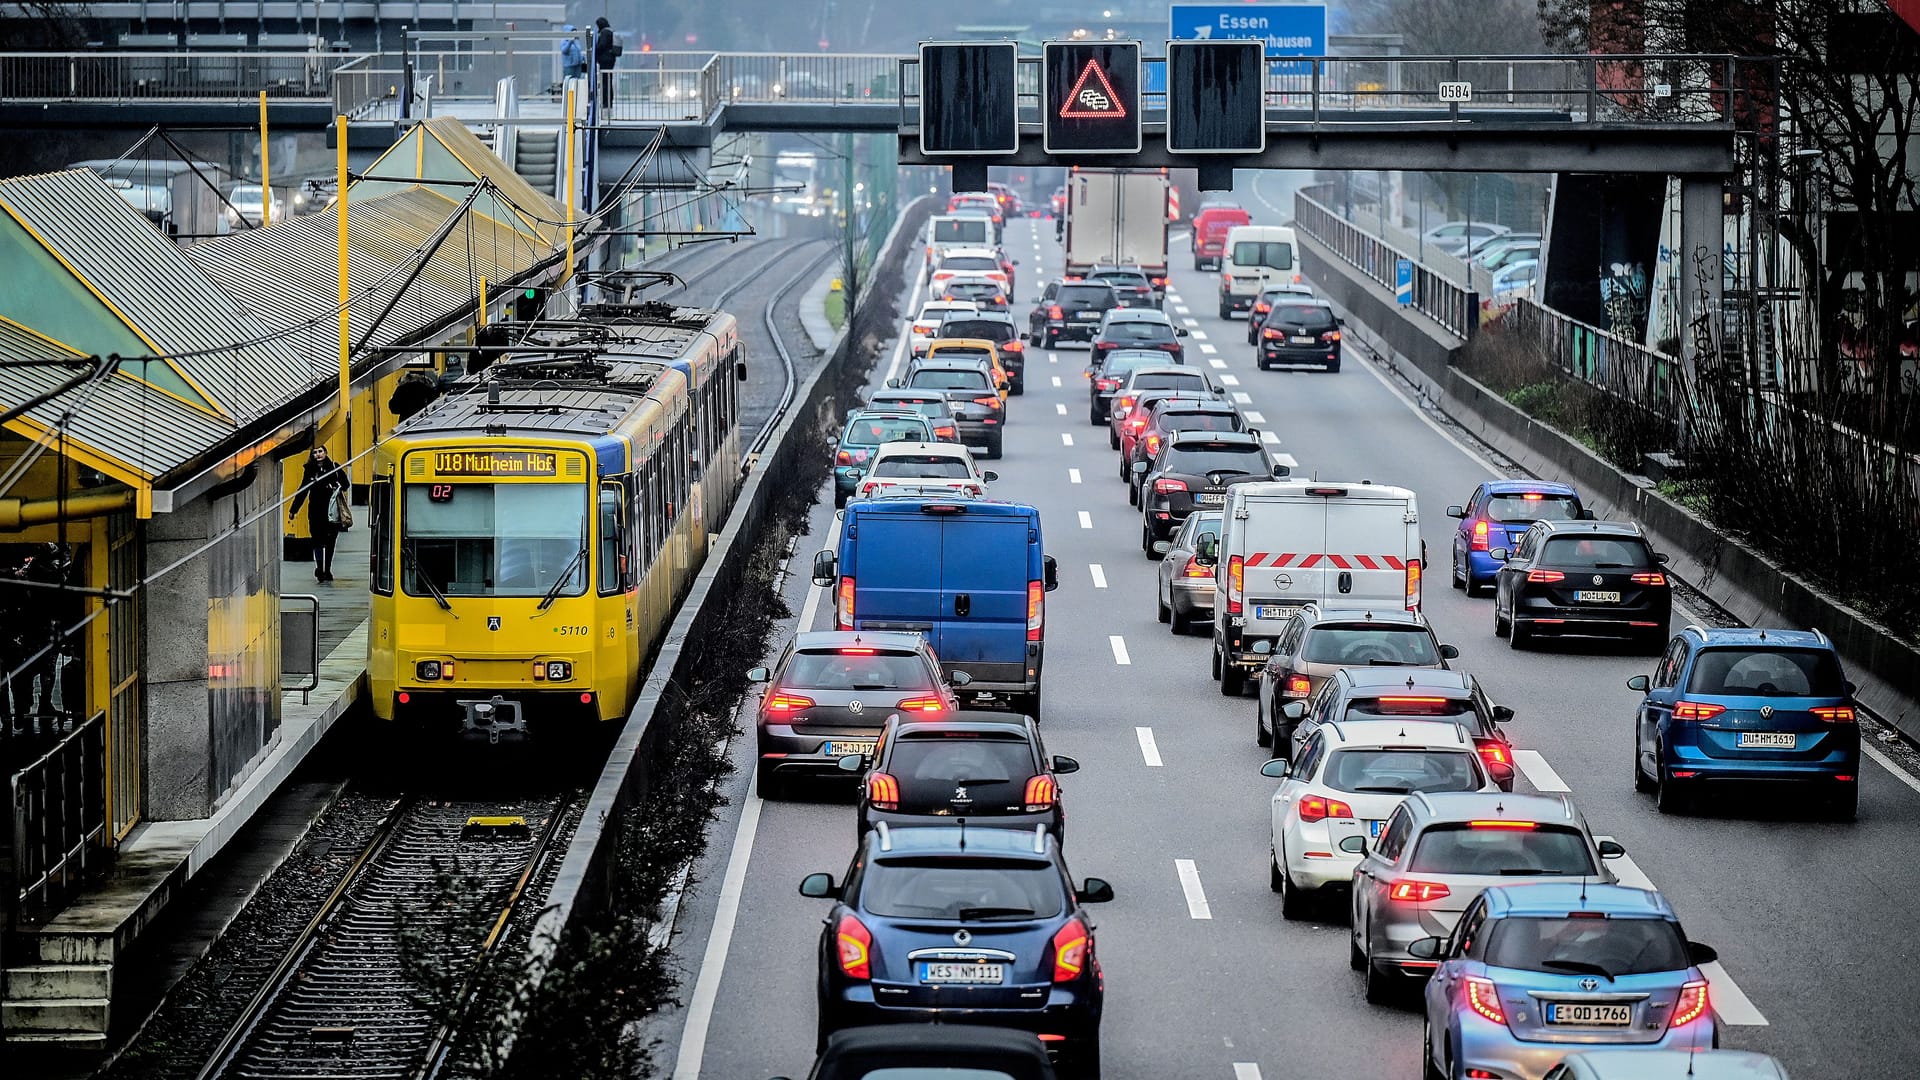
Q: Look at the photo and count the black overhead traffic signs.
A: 3